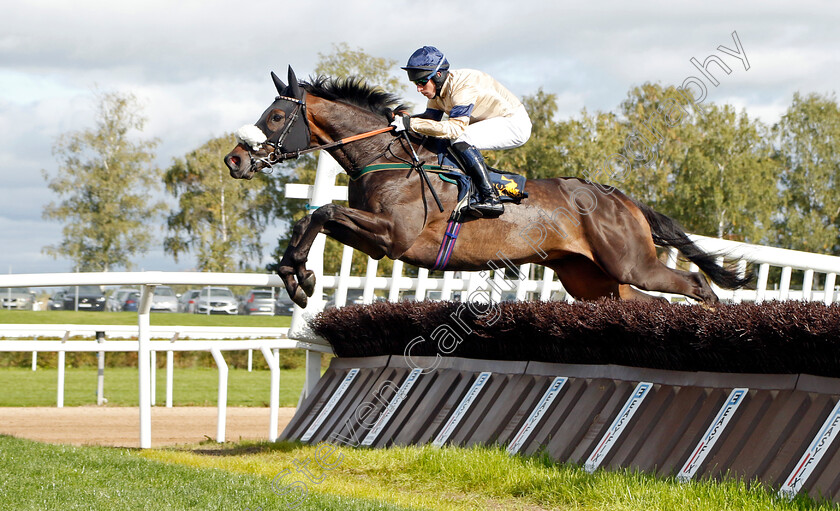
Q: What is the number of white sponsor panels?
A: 7